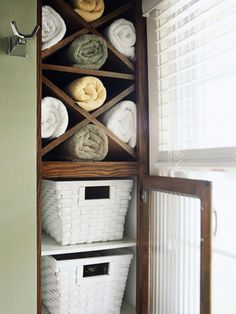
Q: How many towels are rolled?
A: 8